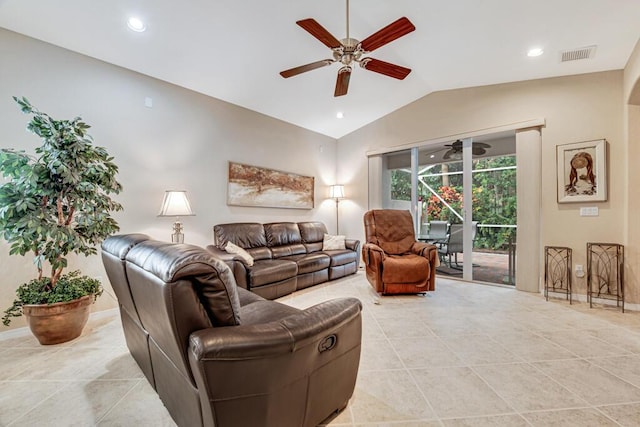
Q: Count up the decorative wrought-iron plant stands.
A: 2